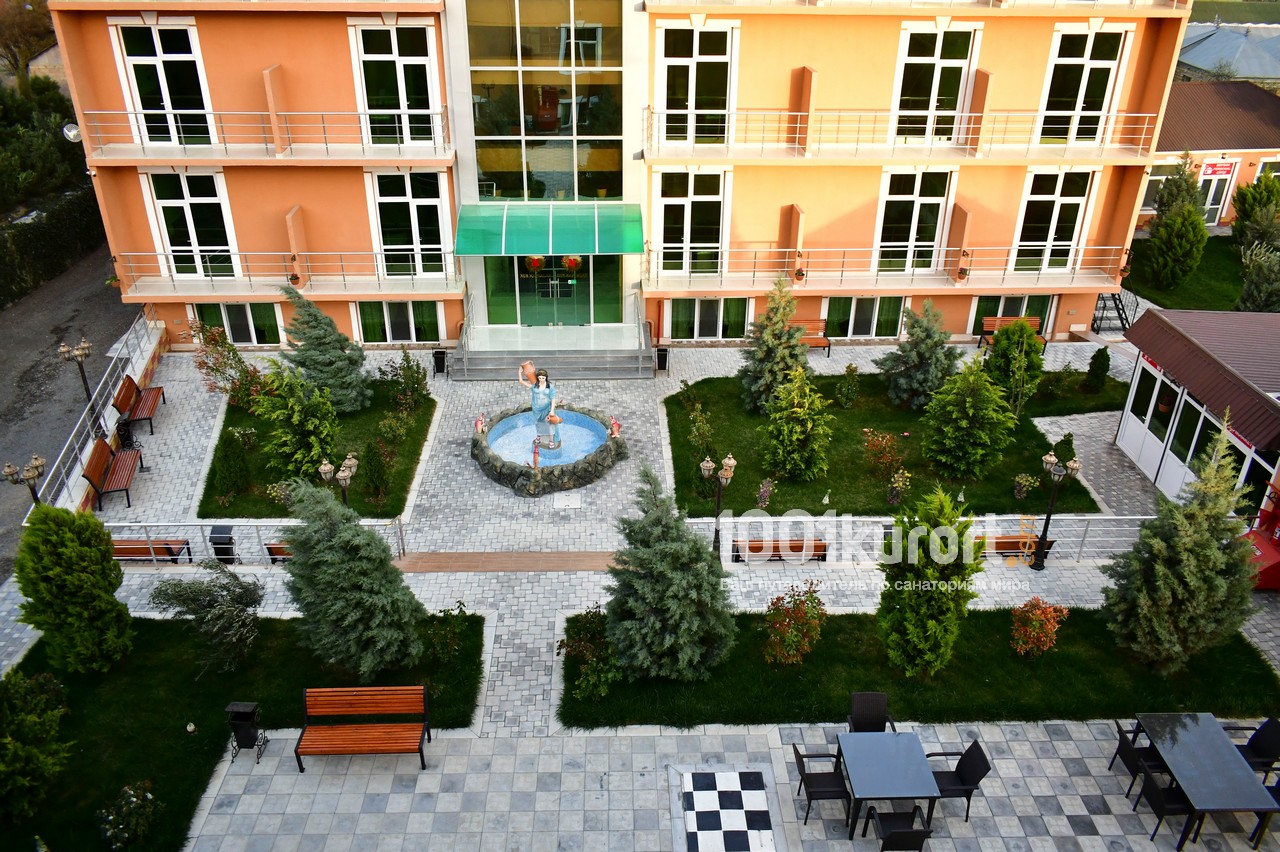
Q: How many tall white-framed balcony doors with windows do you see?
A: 10